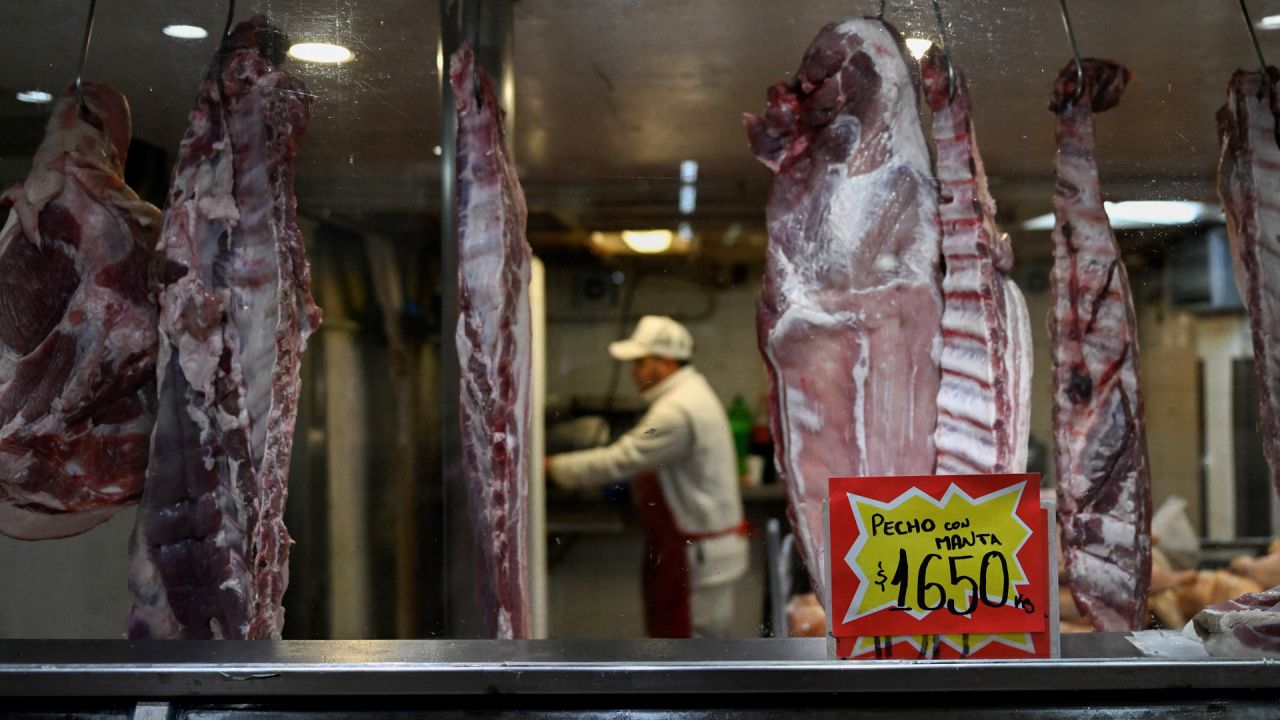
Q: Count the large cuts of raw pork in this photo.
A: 7